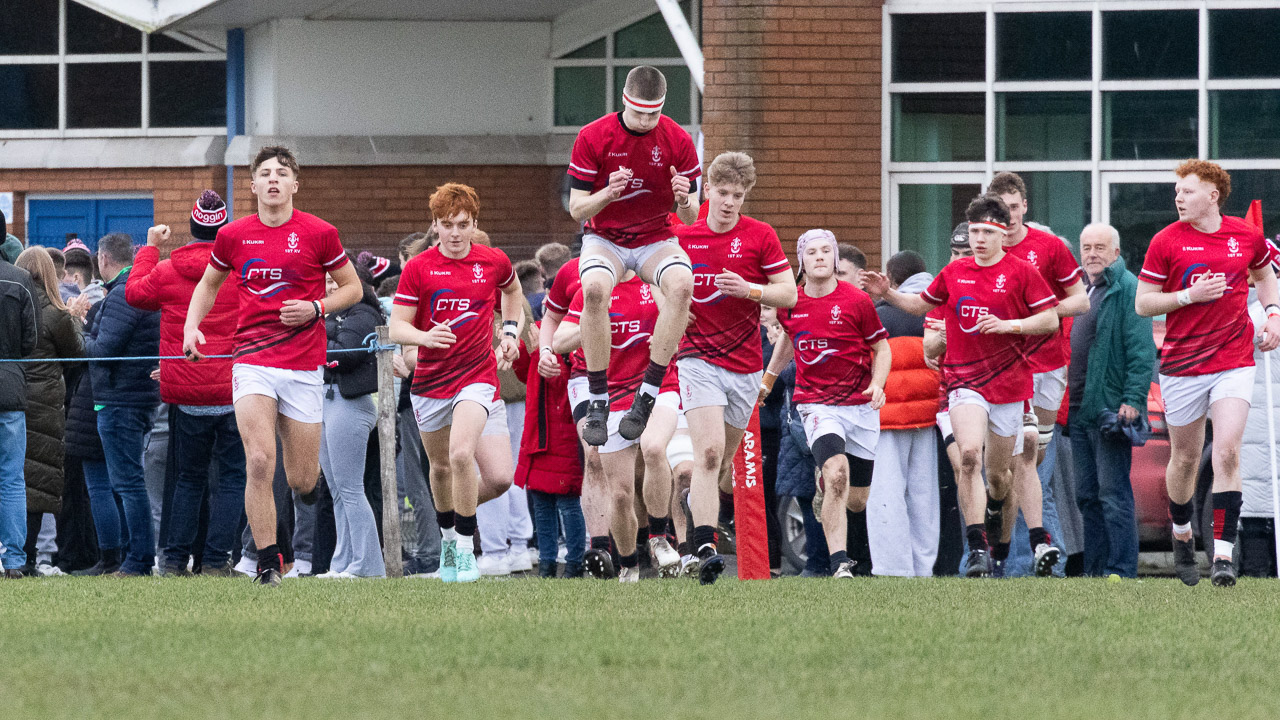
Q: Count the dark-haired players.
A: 4